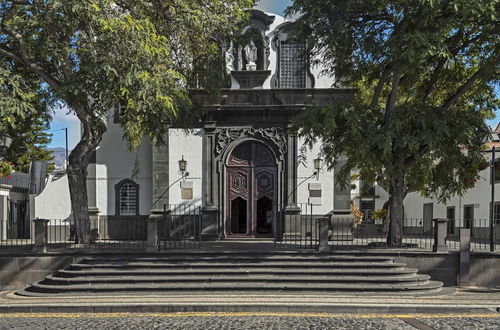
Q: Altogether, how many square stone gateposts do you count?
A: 4